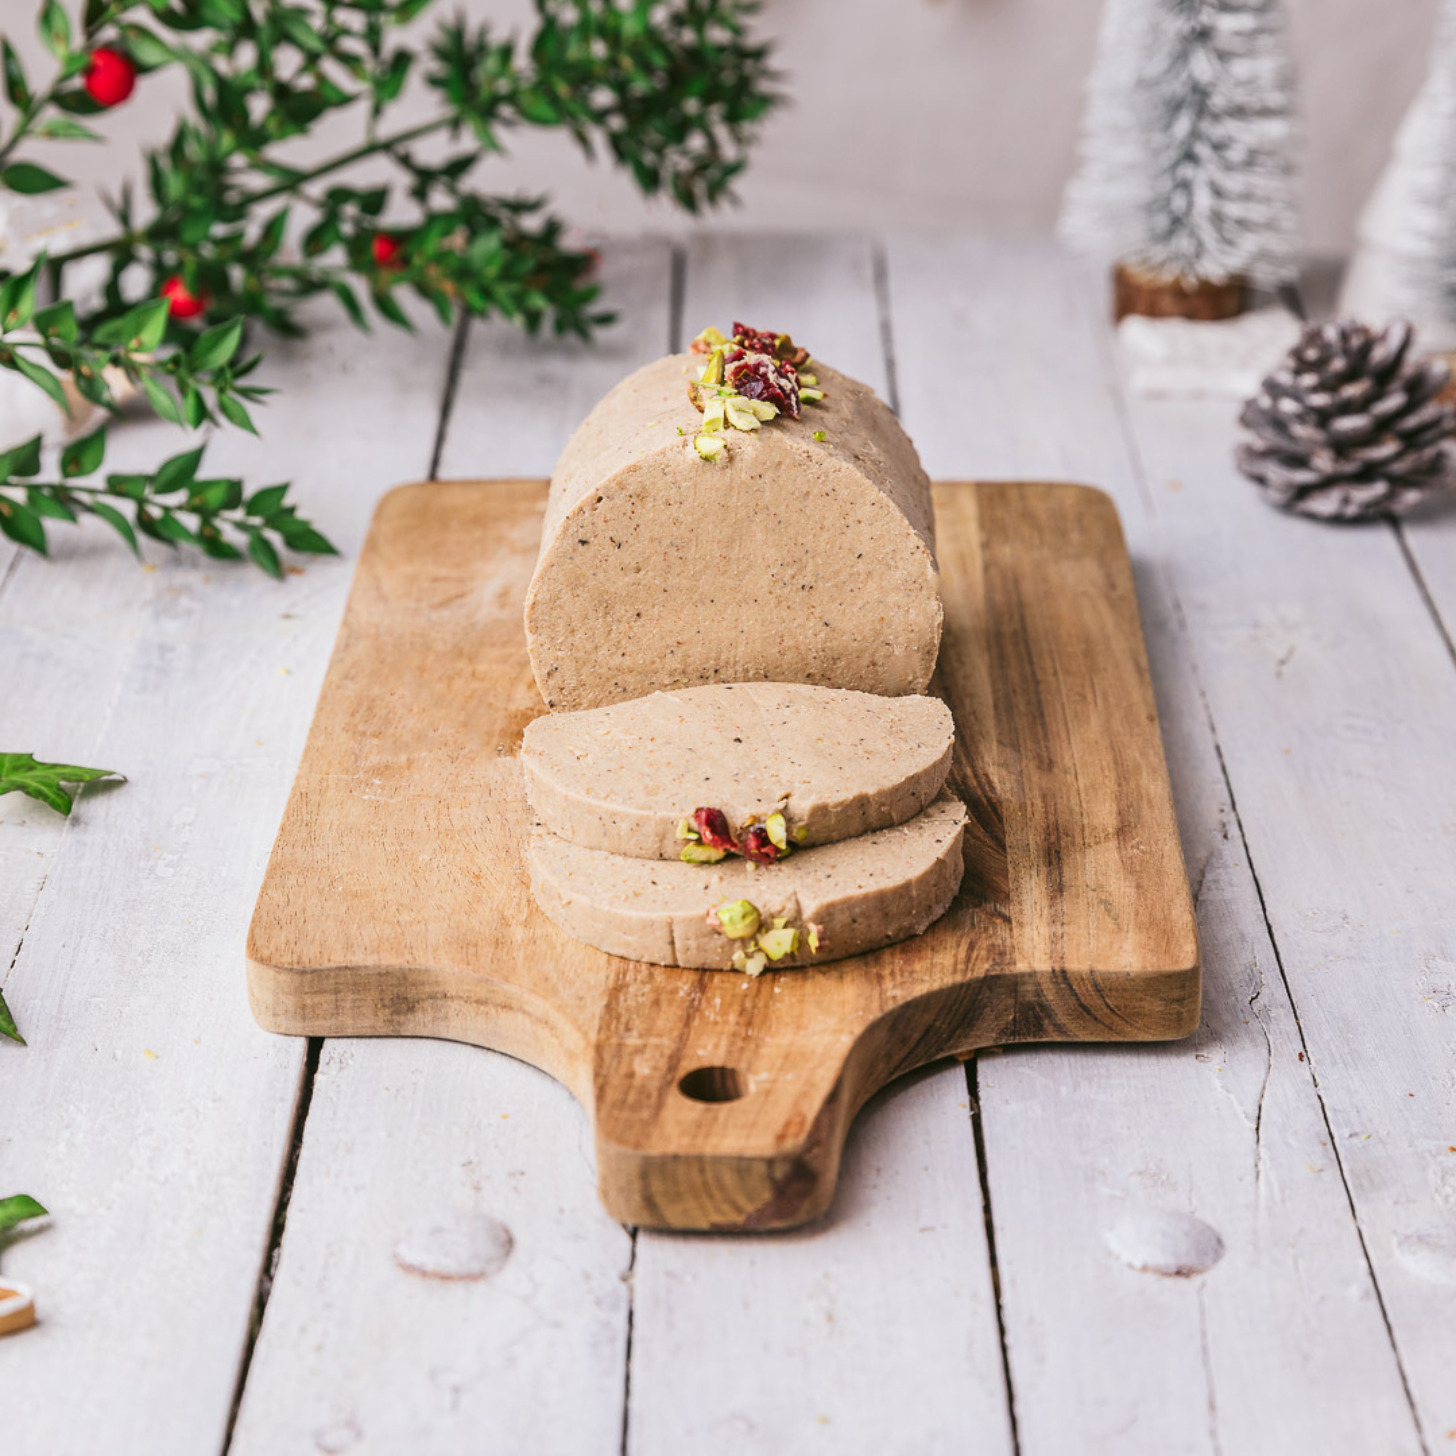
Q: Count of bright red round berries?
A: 3